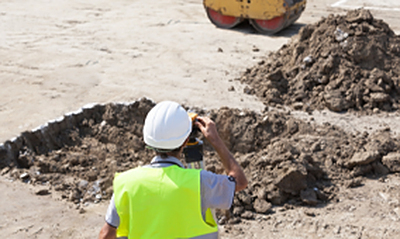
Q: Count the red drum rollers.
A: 2